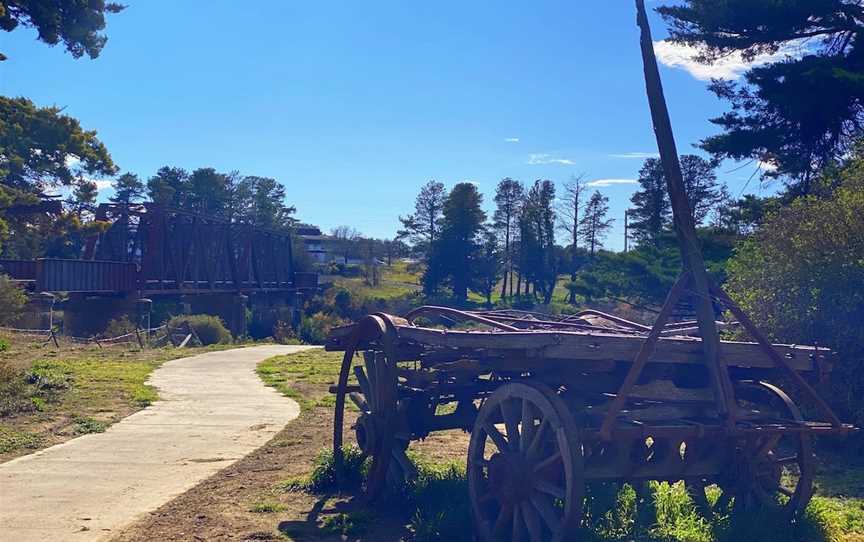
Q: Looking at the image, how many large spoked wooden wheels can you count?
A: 3